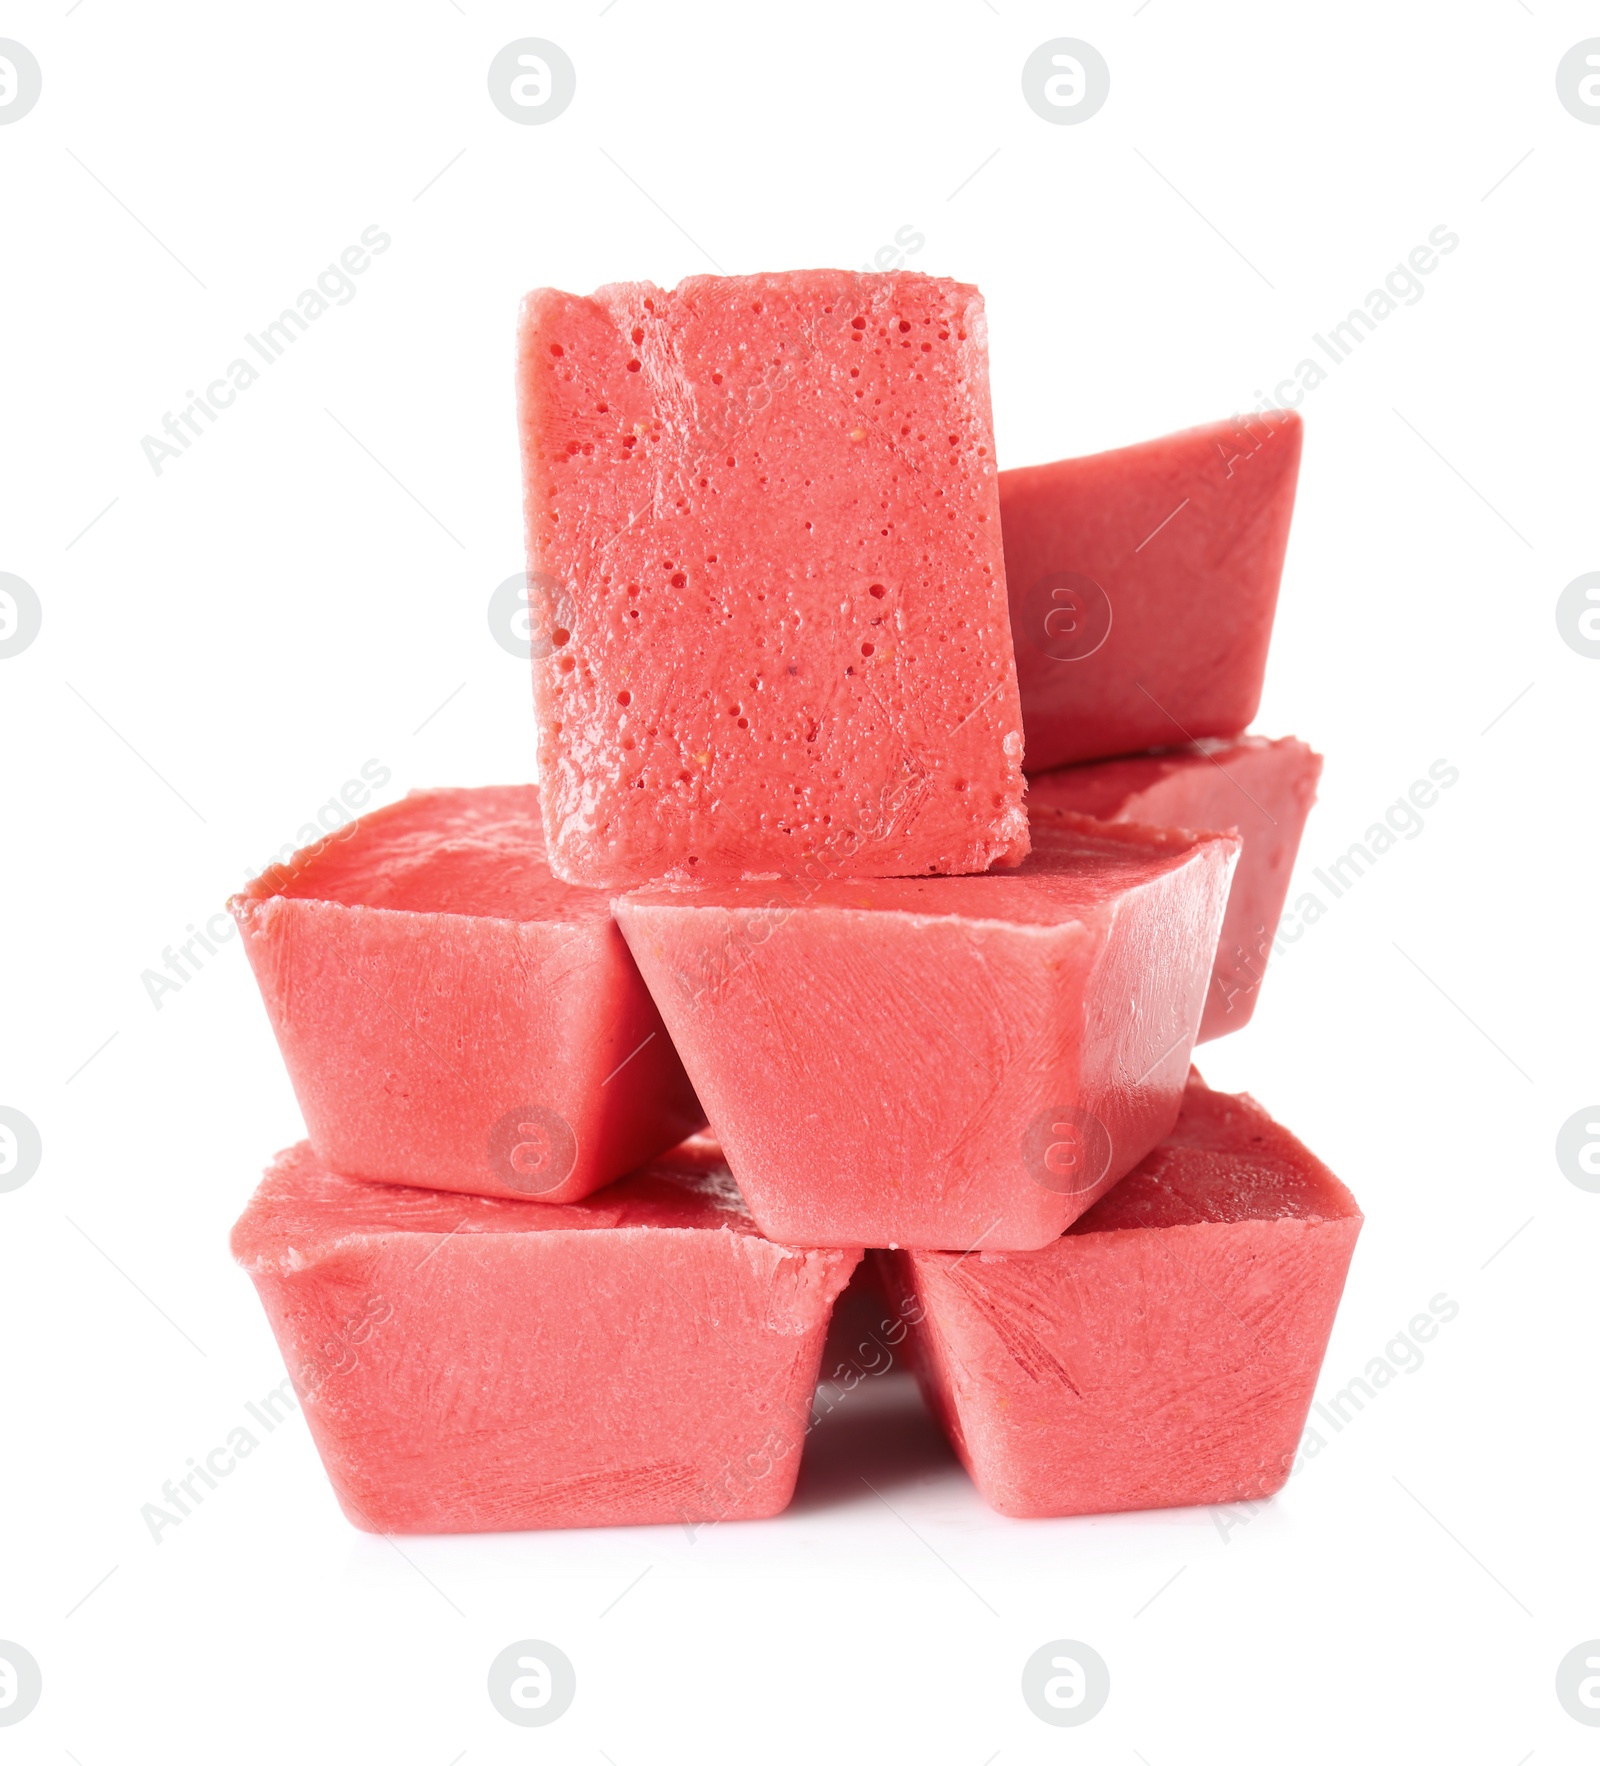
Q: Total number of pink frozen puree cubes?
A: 7